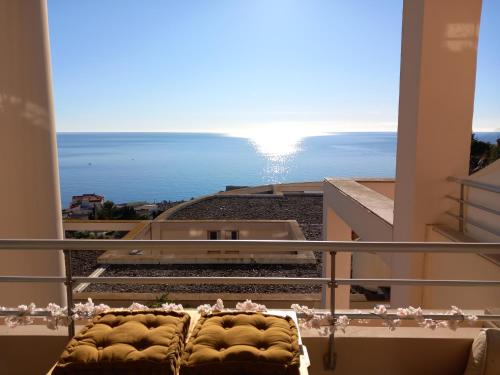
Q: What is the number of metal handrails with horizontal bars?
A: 2